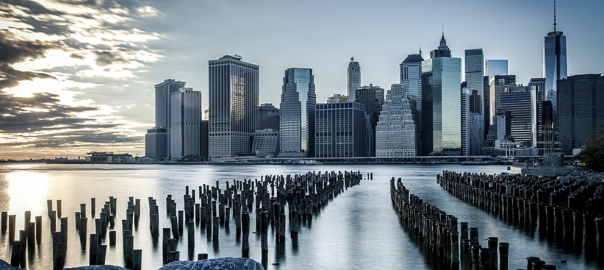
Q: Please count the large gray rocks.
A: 3